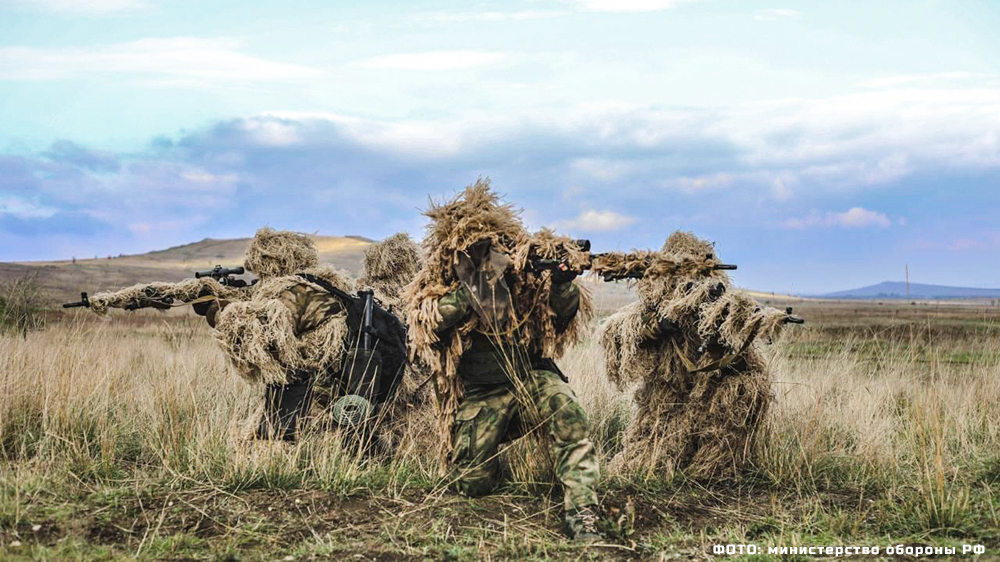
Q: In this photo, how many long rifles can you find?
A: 3